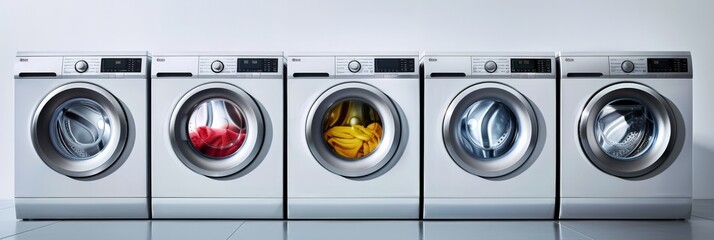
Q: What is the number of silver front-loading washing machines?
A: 5